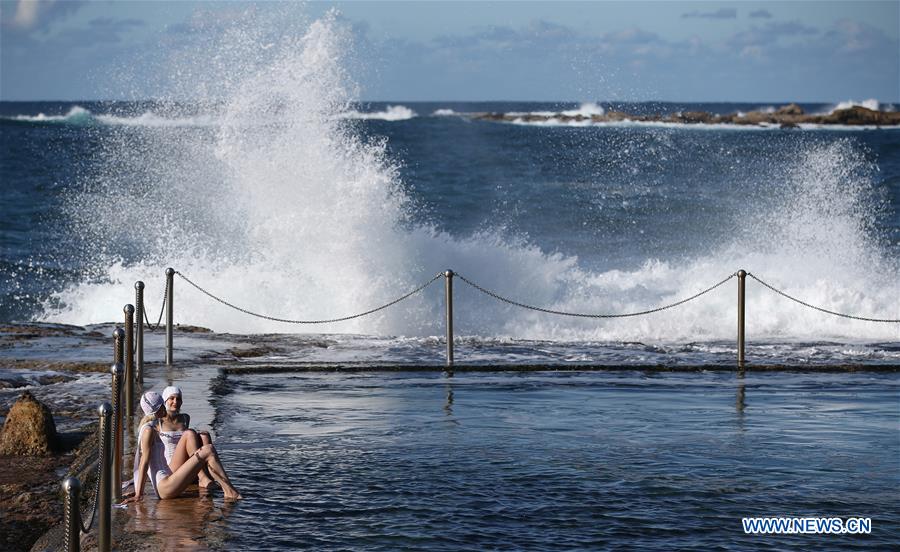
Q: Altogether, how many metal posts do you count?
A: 9